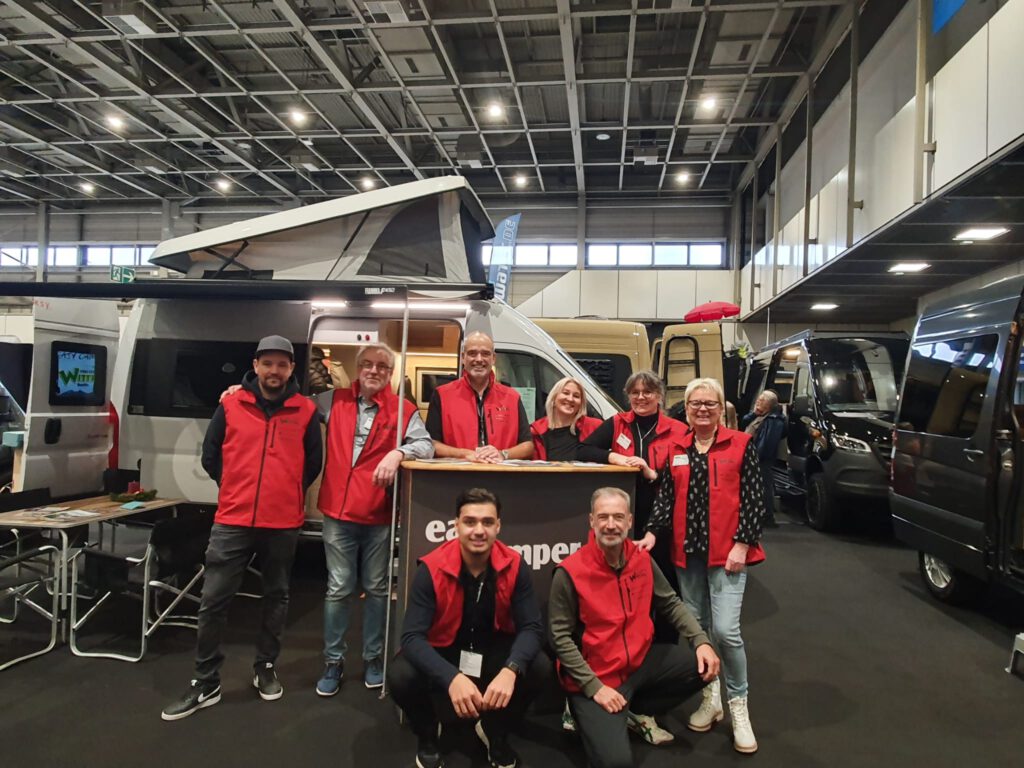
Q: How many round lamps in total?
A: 9